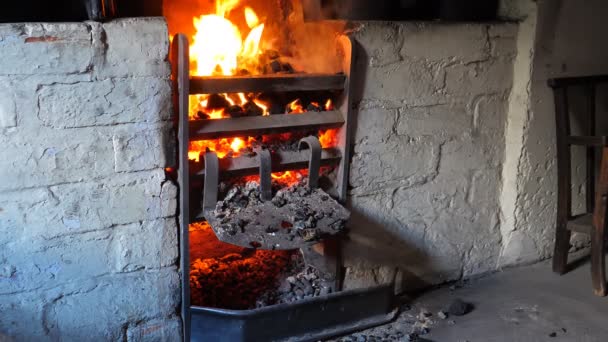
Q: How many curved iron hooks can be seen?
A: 3